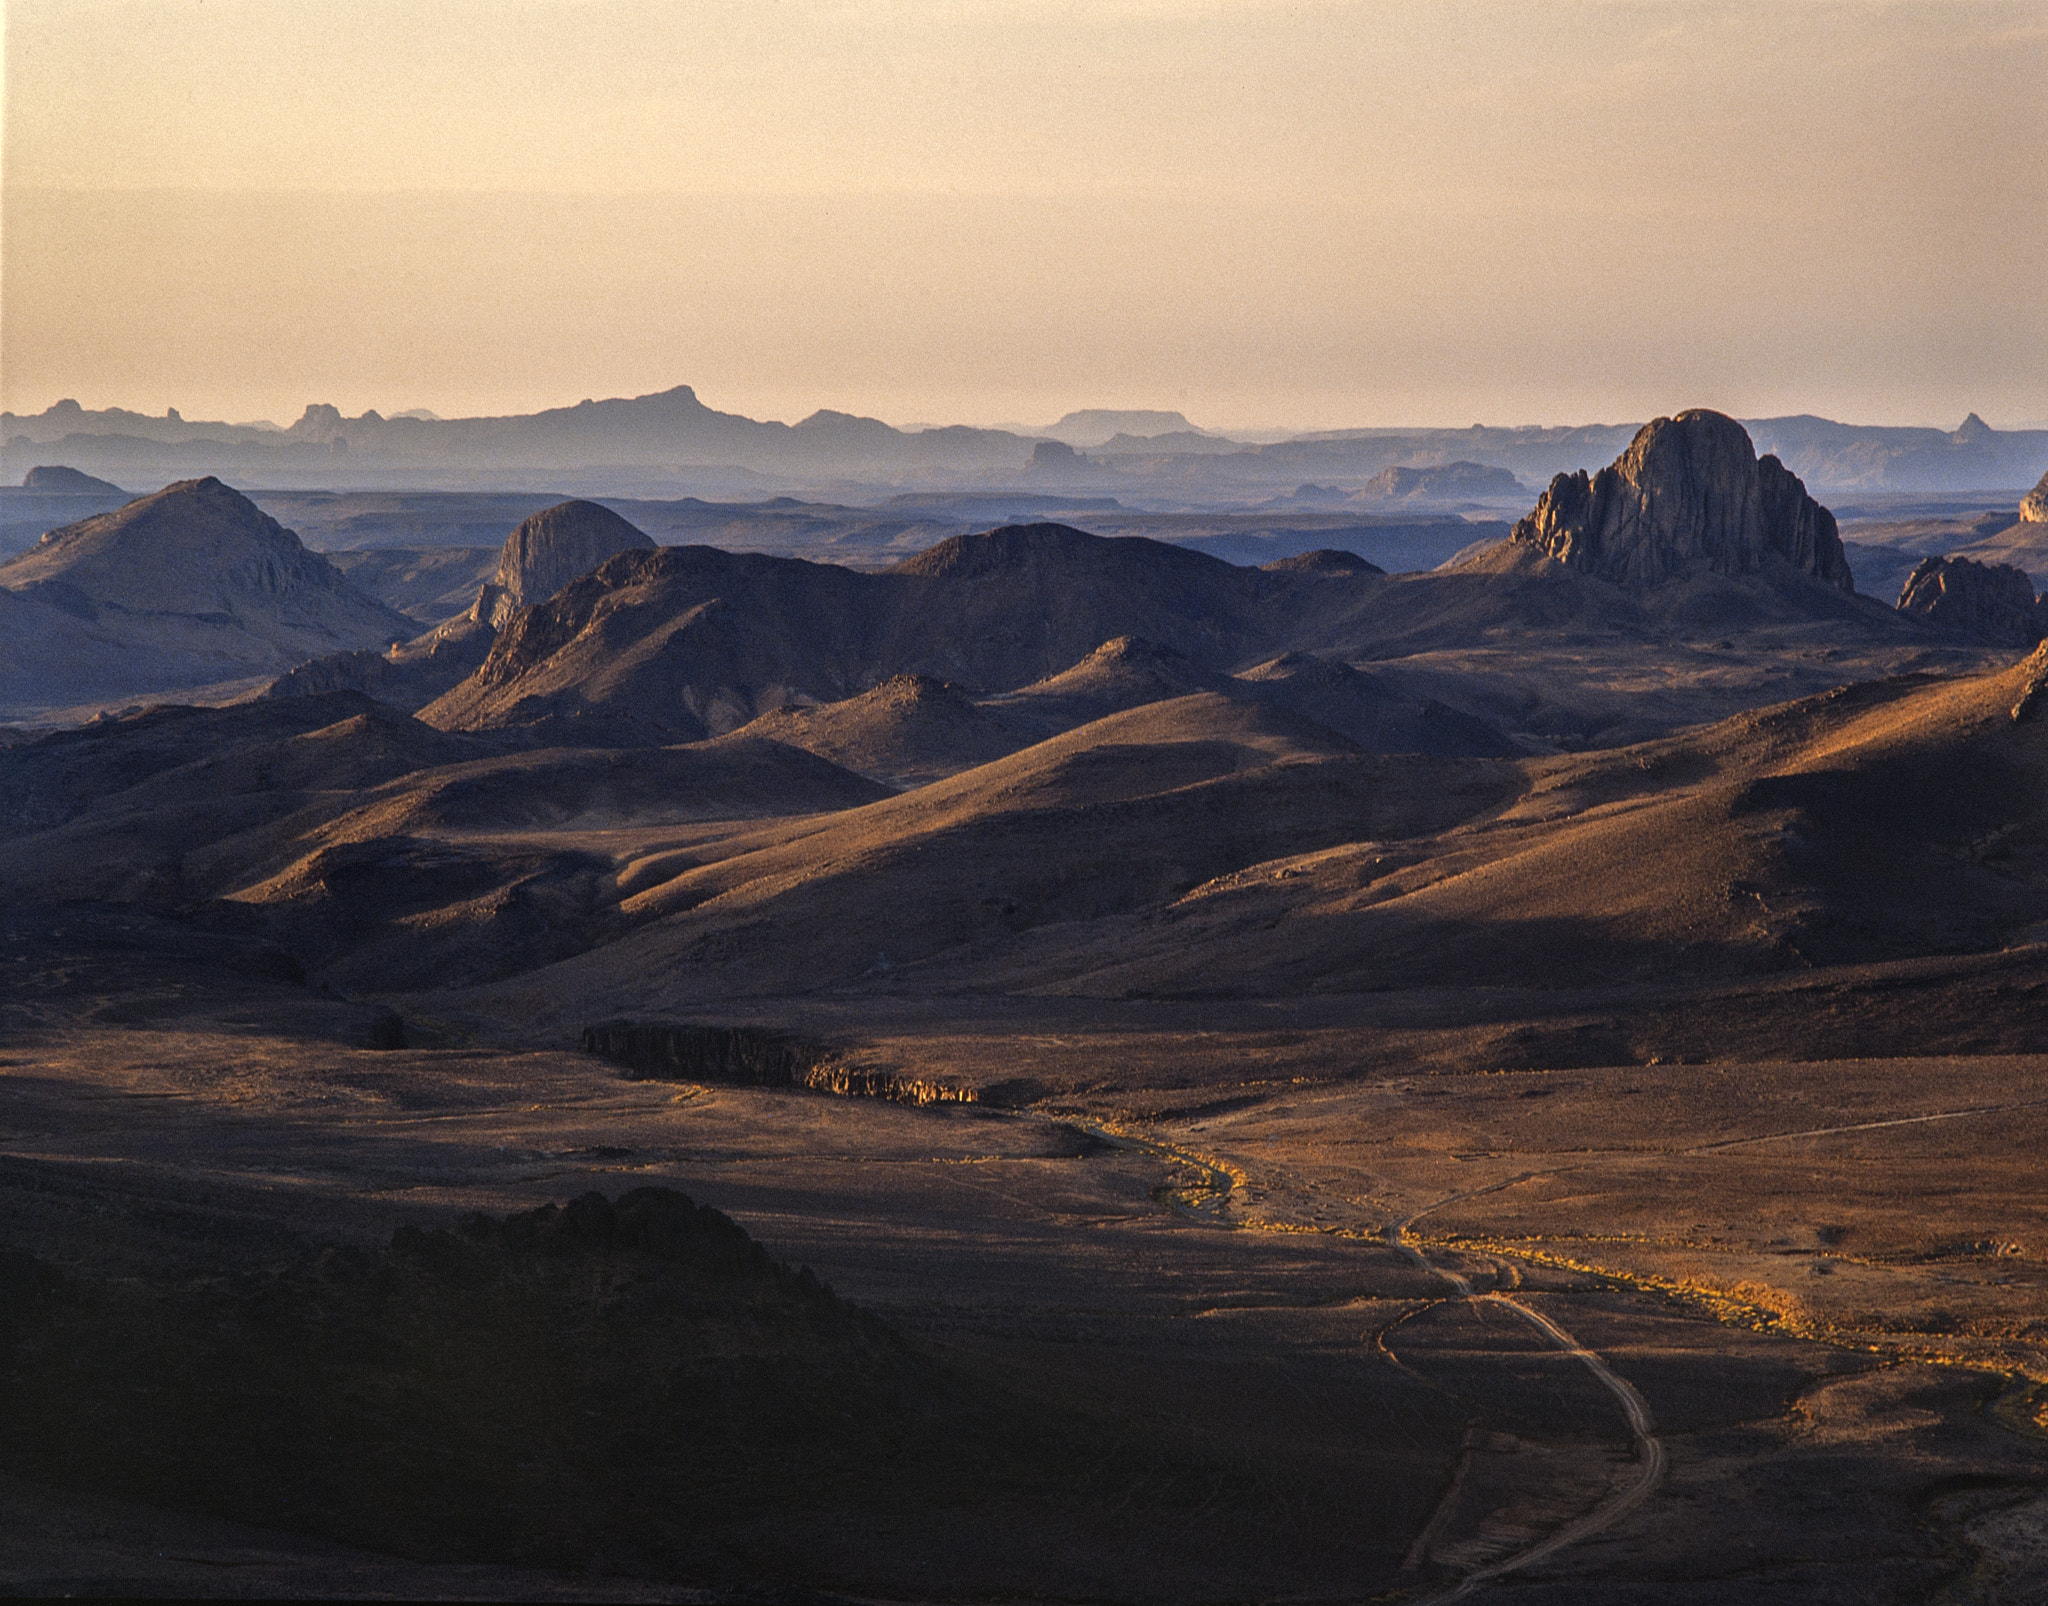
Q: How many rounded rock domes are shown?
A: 2